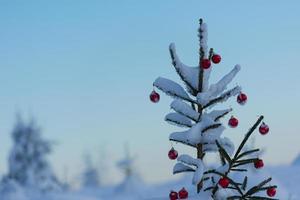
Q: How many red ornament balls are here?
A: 12